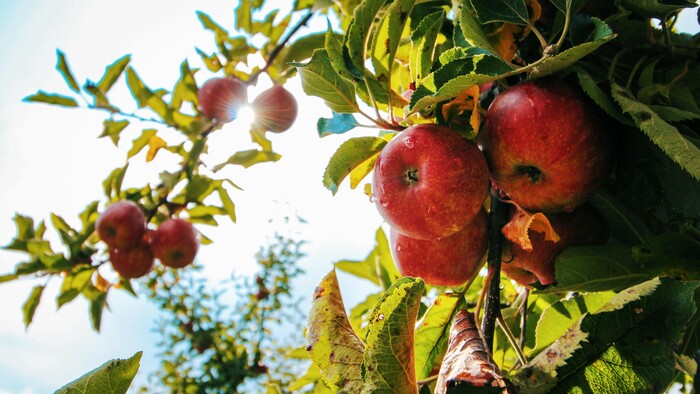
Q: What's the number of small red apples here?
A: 5